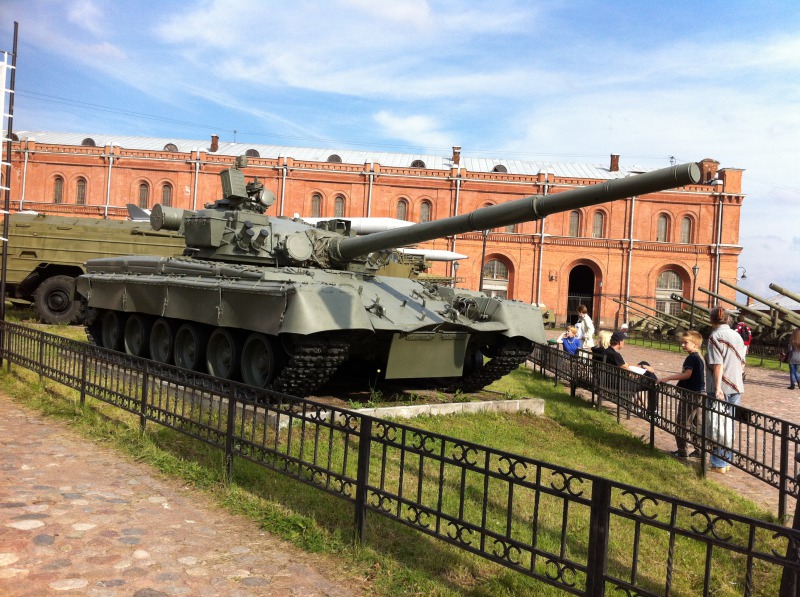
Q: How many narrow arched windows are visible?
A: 14